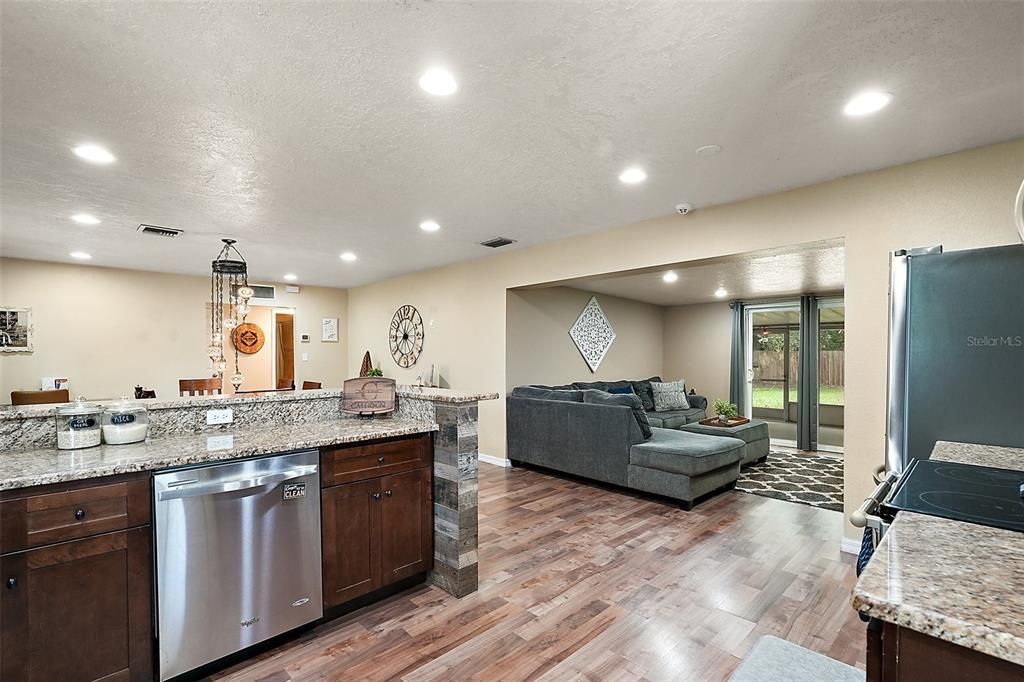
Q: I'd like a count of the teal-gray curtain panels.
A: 2